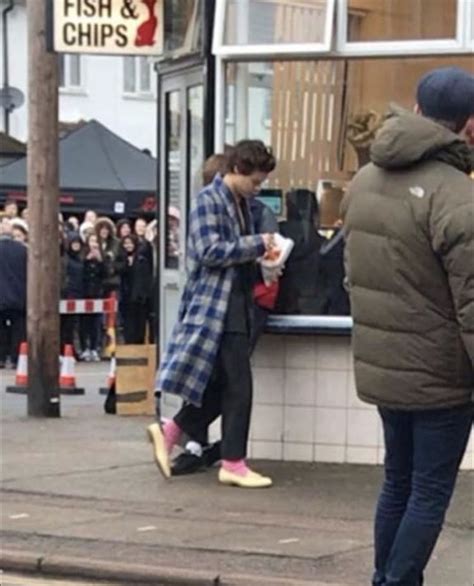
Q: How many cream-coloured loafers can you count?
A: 2